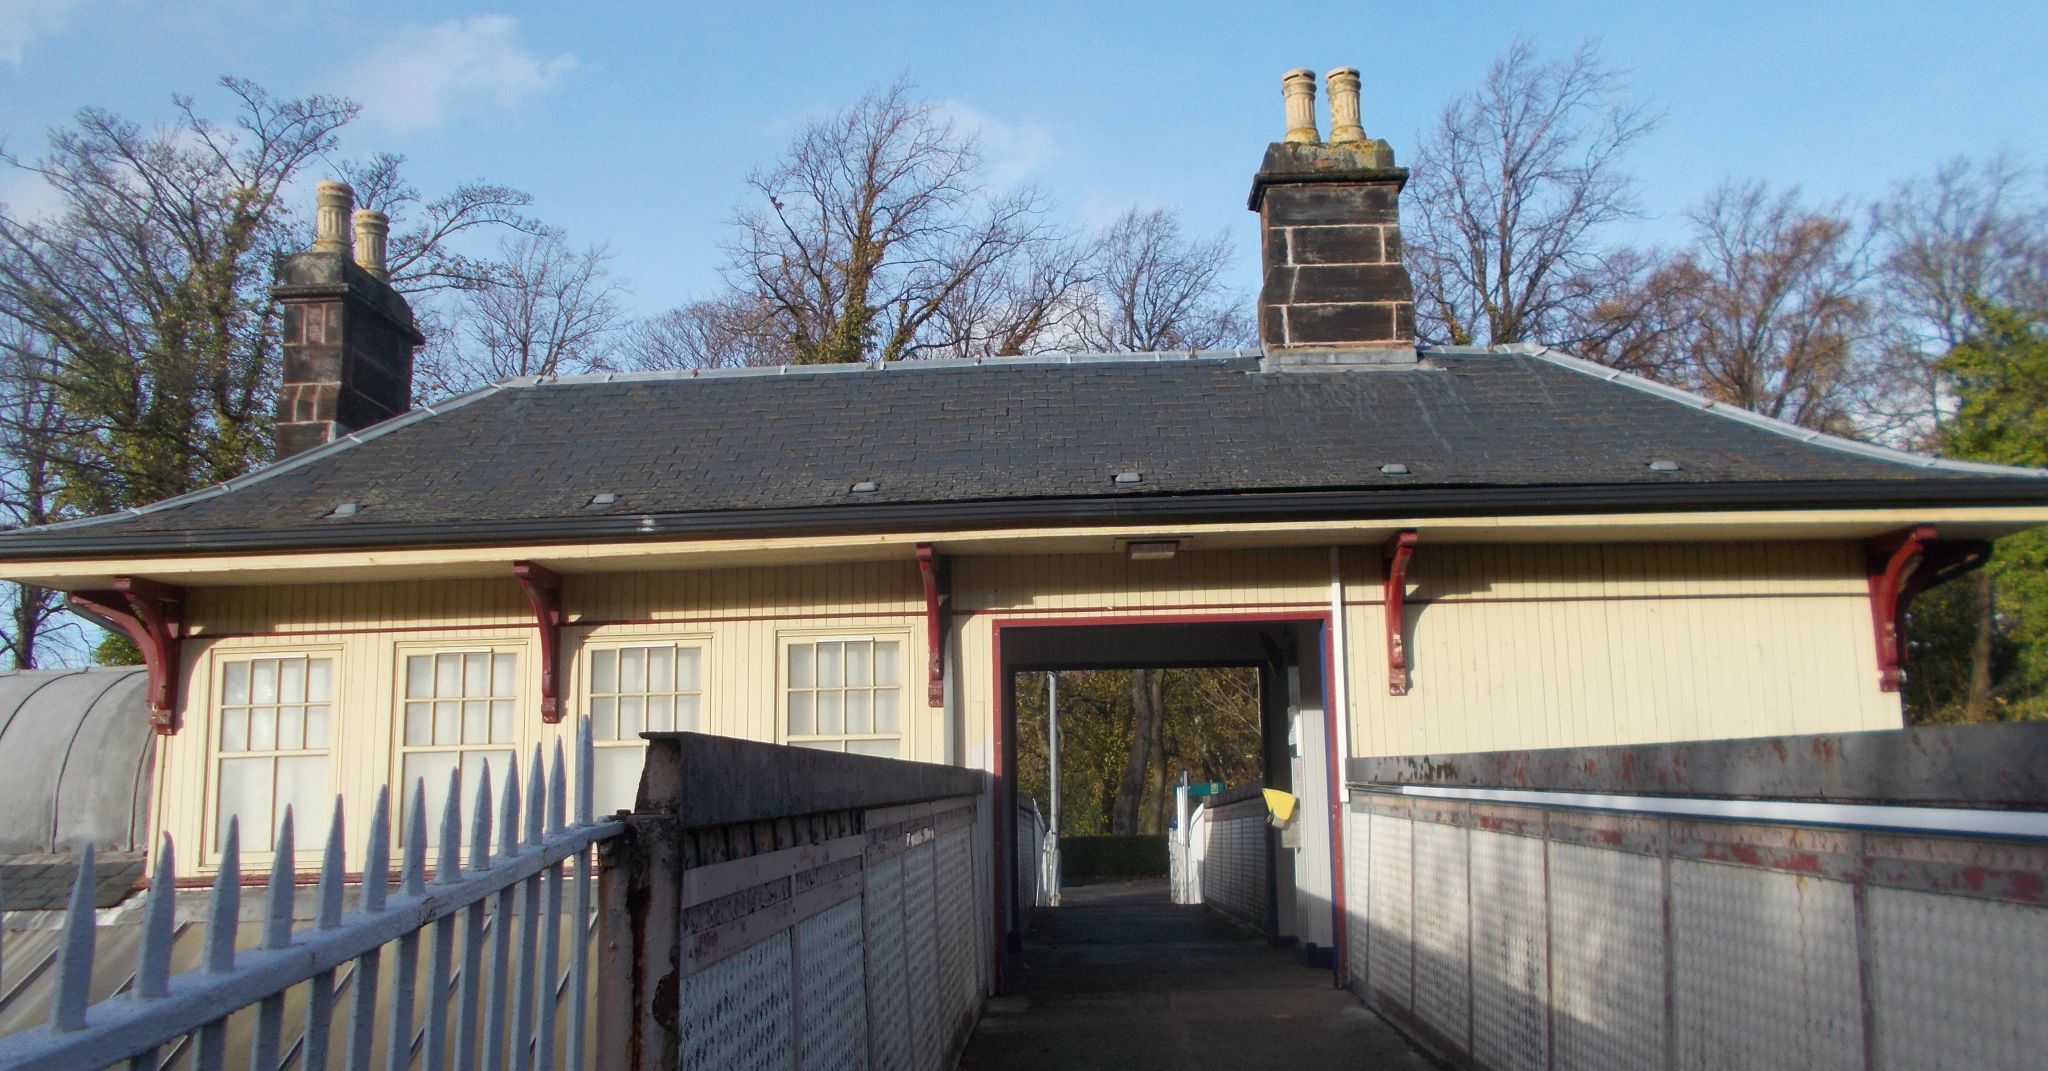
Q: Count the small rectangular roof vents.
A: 6